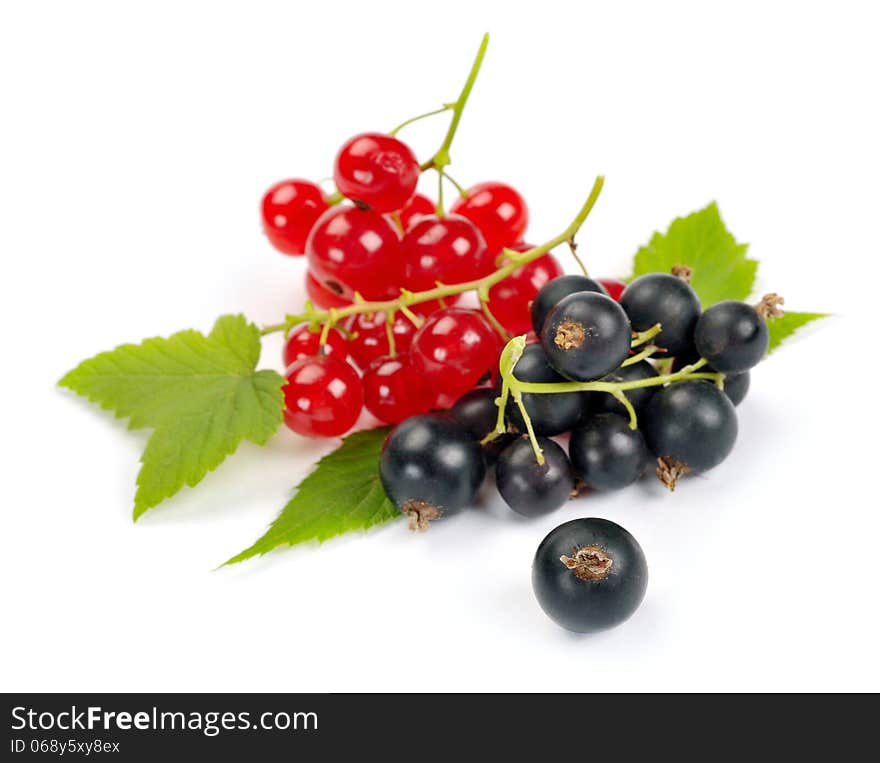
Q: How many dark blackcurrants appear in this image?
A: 13